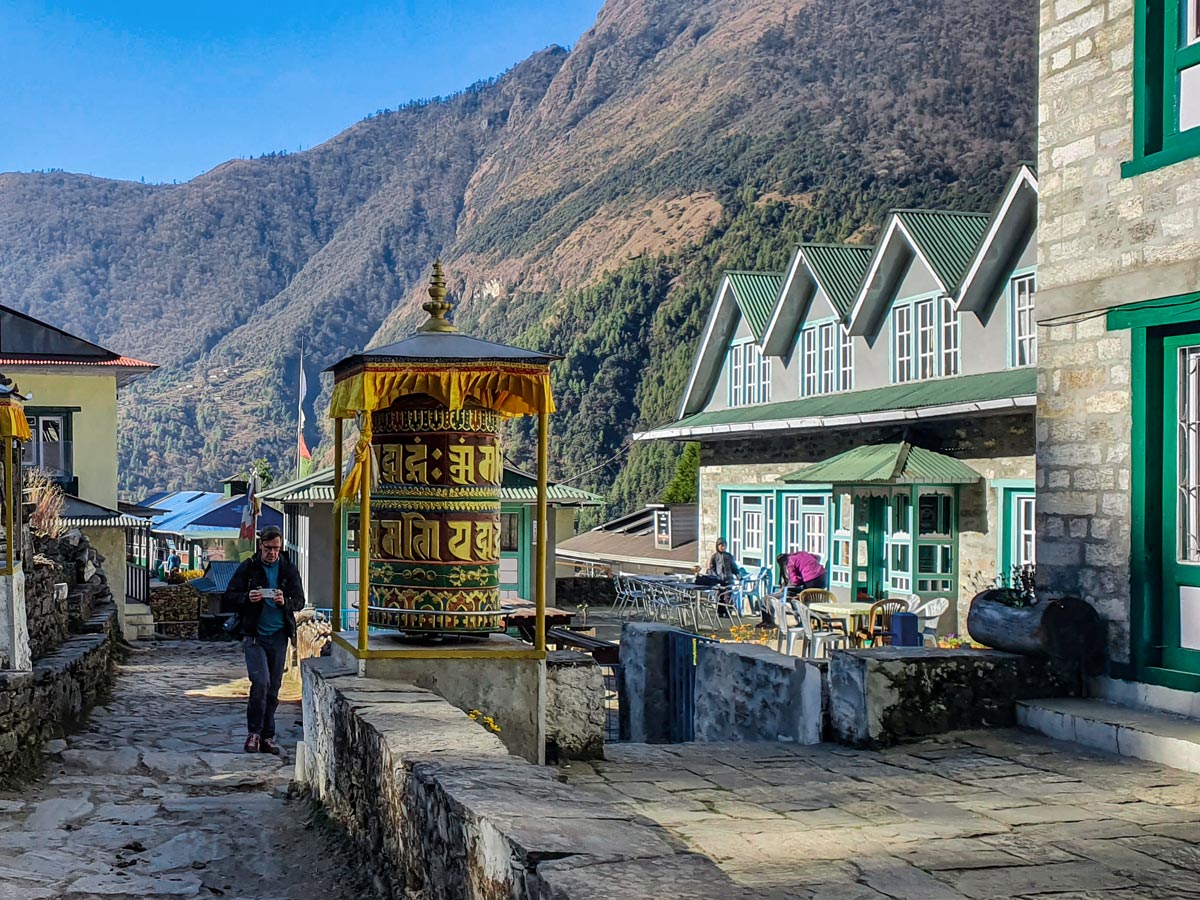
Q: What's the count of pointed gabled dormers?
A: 4